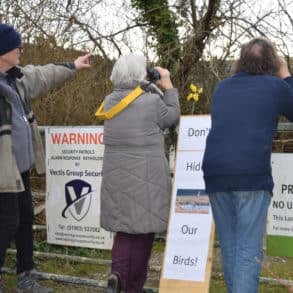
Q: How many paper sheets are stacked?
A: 5